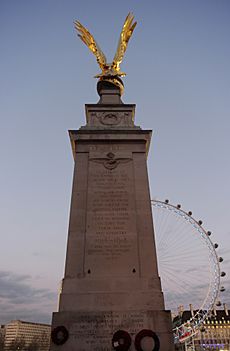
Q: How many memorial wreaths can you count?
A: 3